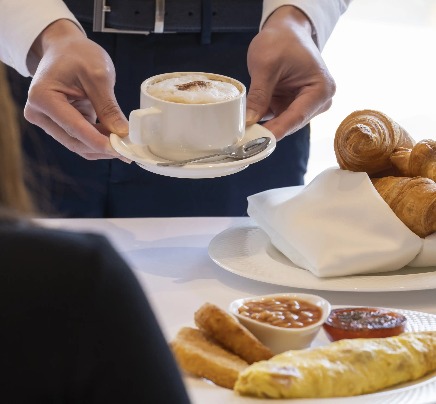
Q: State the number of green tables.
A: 0